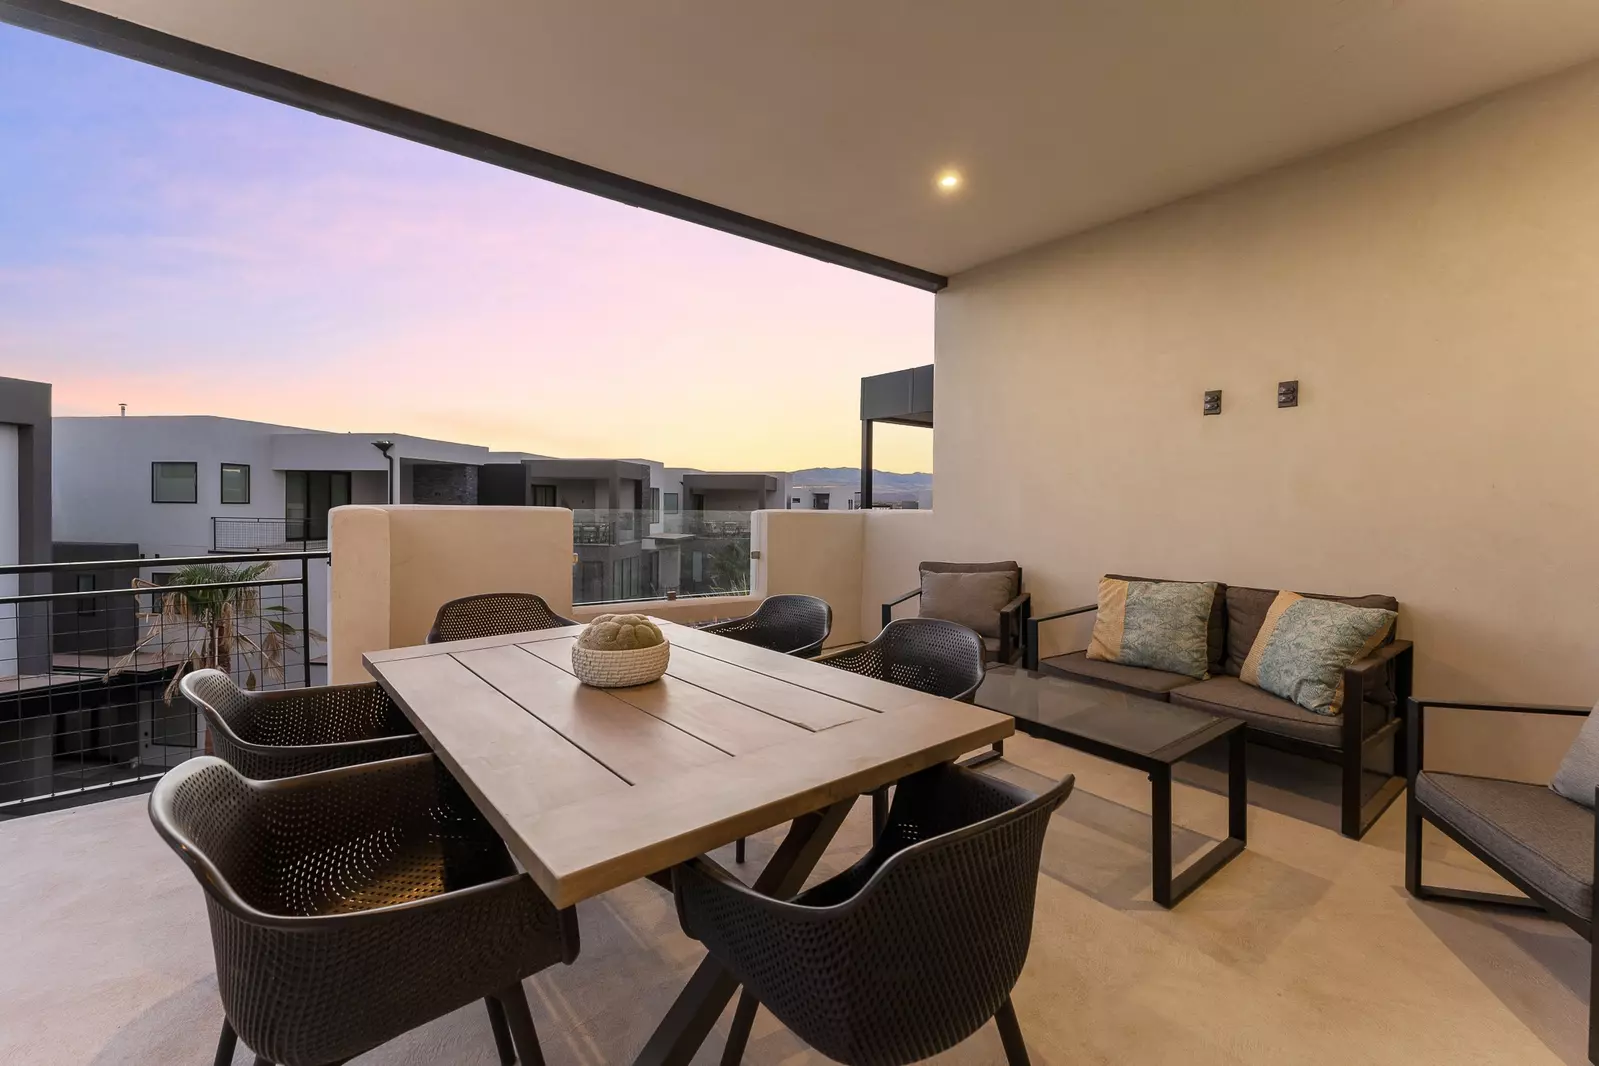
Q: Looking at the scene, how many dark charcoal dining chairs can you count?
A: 6